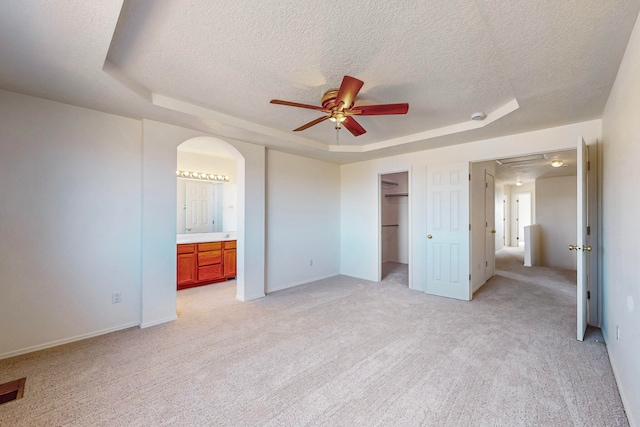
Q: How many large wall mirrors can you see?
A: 1